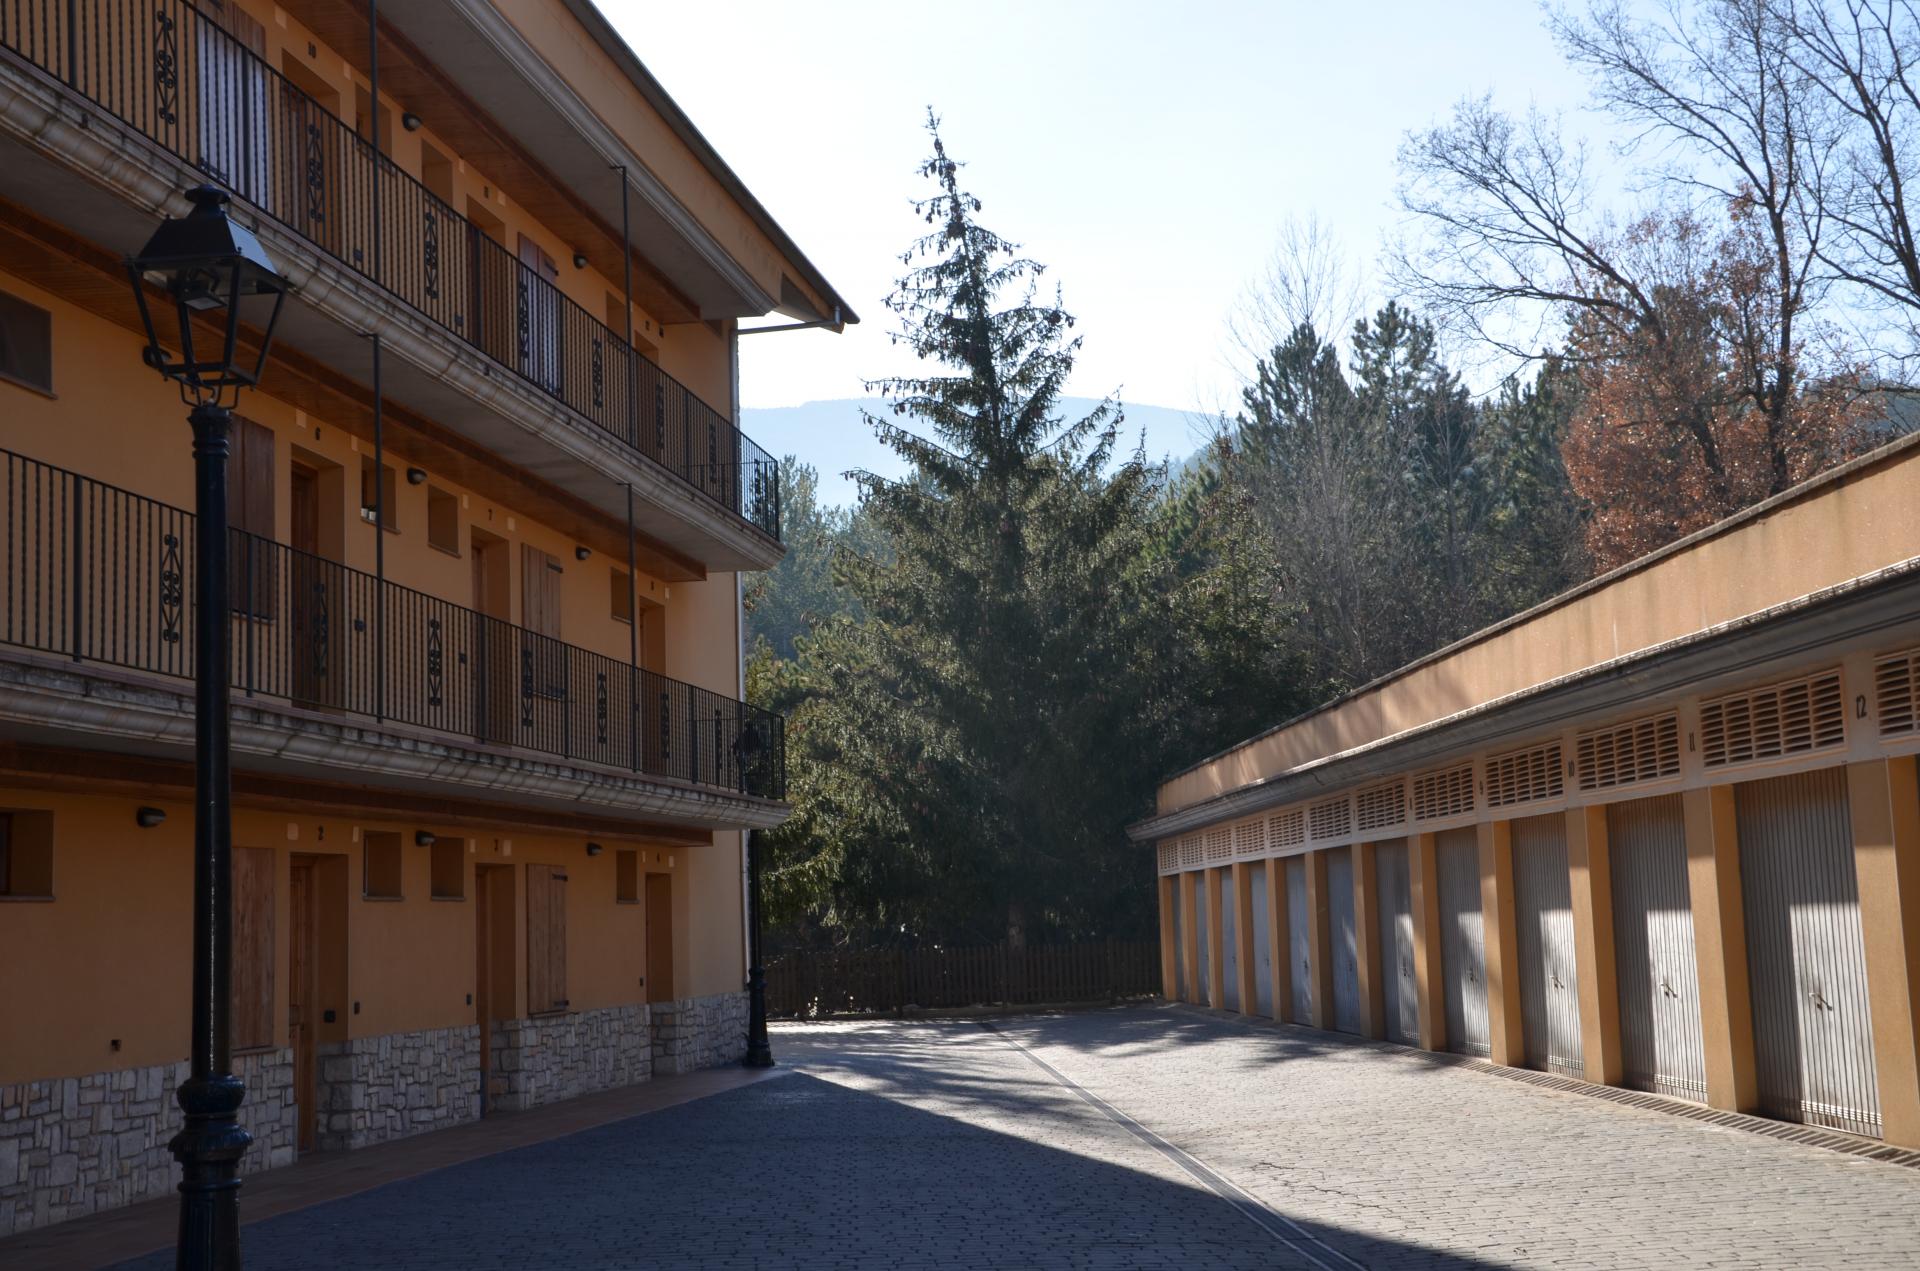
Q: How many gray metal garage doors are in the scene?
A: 11